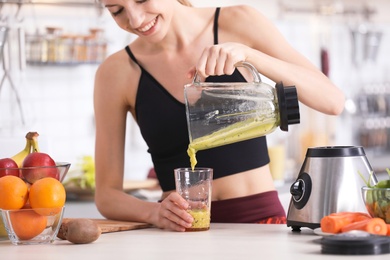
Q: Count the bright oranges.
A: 3